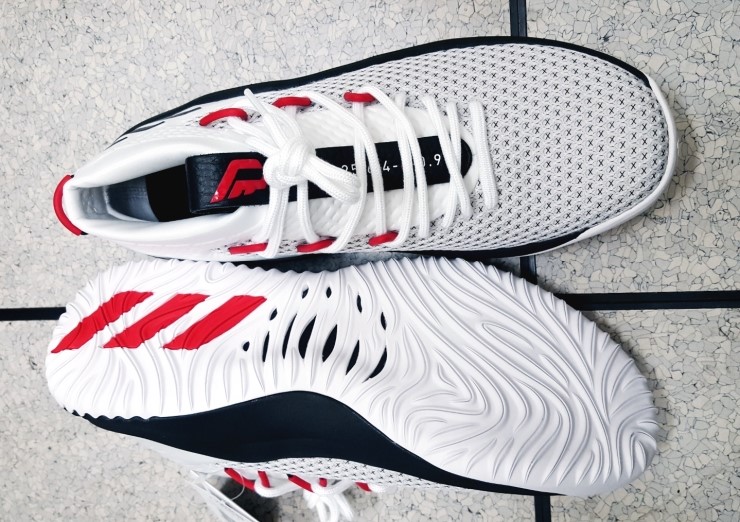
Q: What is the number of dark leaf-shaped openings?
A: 12